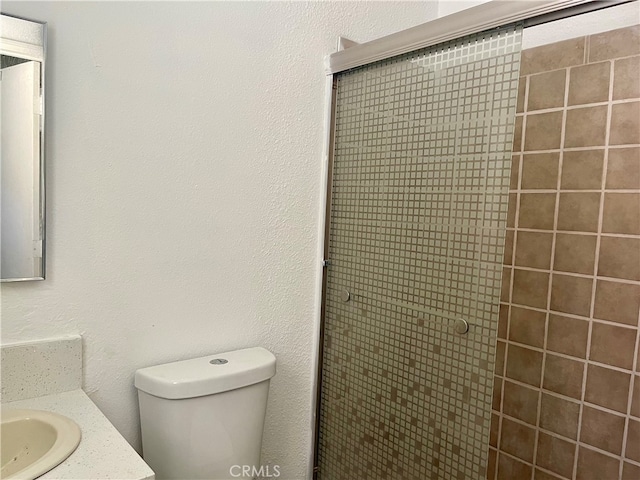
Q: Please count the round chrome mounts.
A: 2